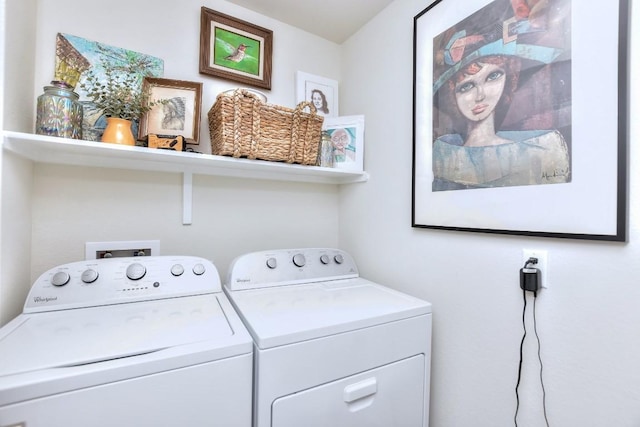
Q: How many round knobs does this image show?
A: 9